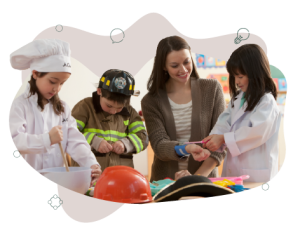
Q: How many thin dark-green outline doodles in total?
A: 6